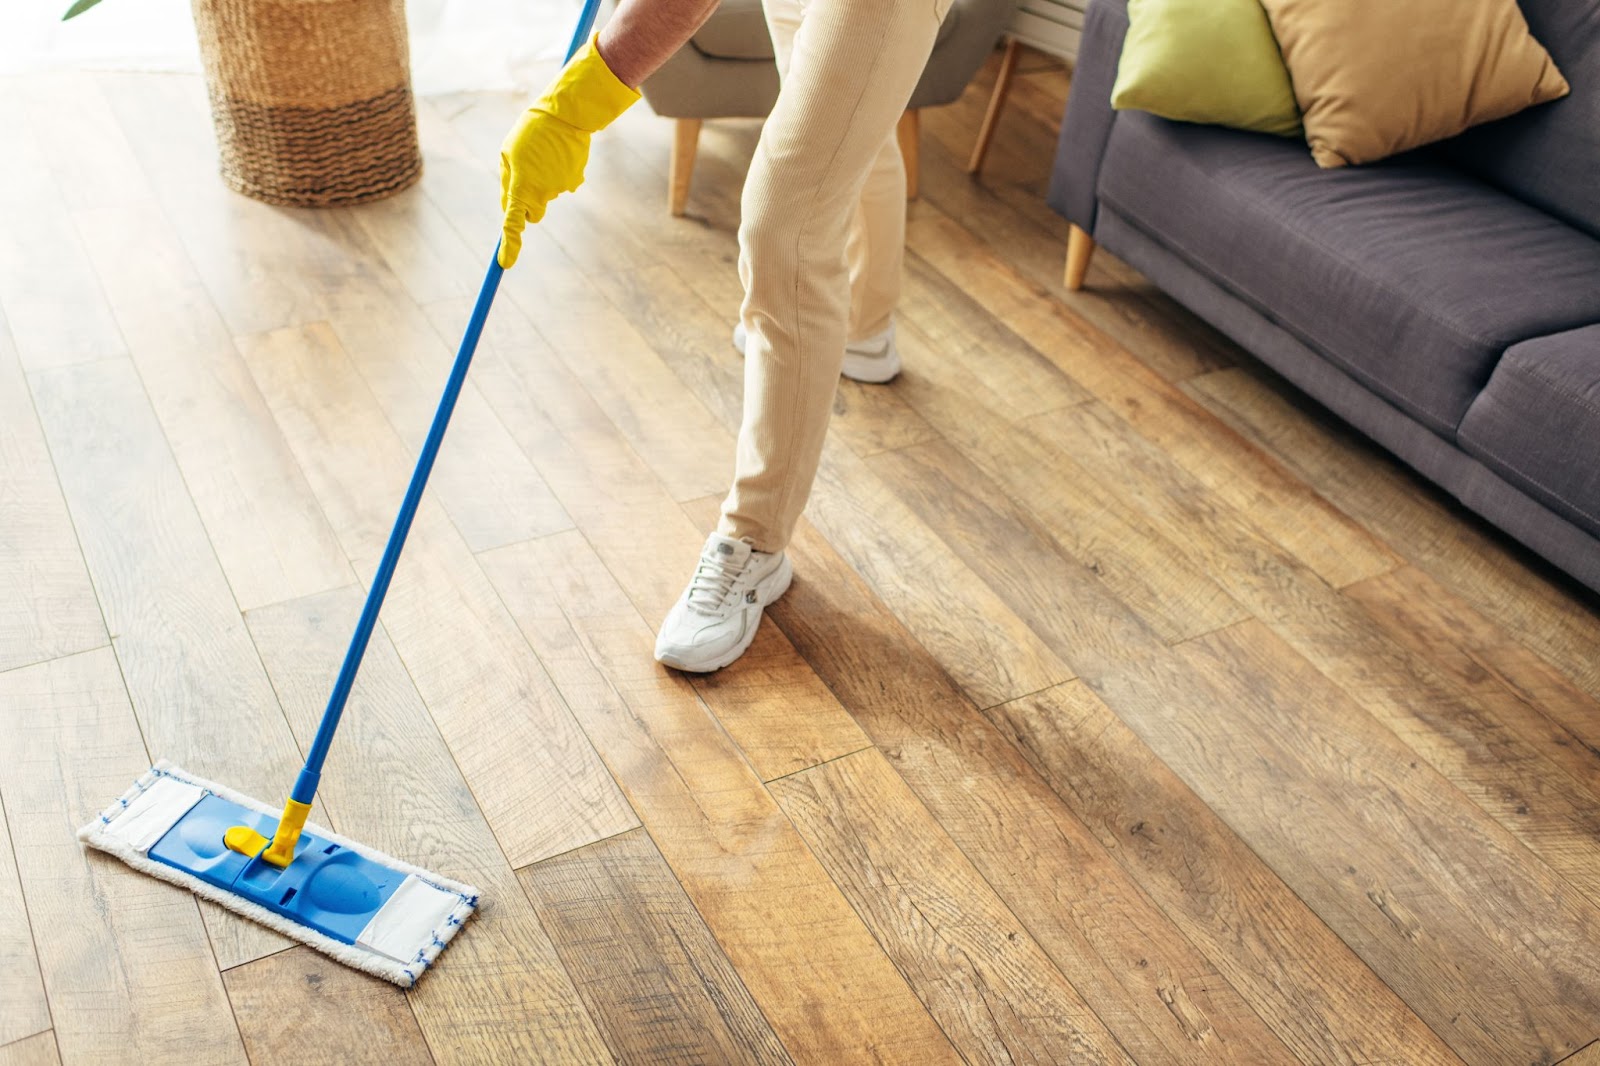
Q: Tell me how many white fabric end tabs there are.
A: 2